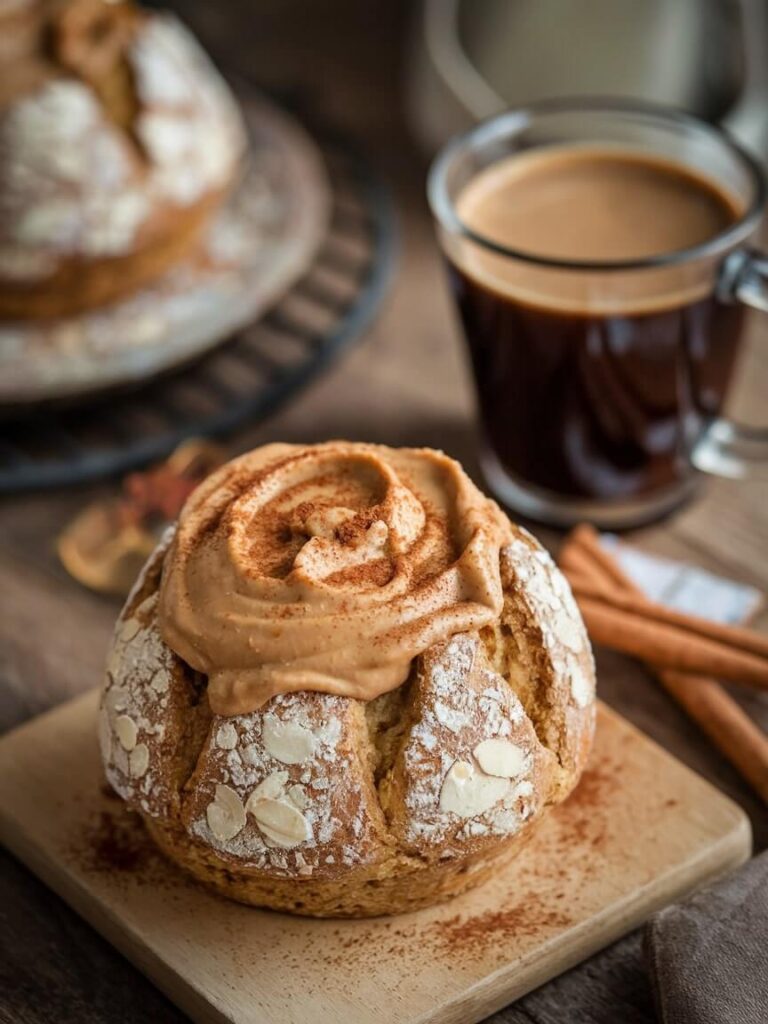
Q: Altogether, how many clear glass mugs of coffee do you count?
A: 1